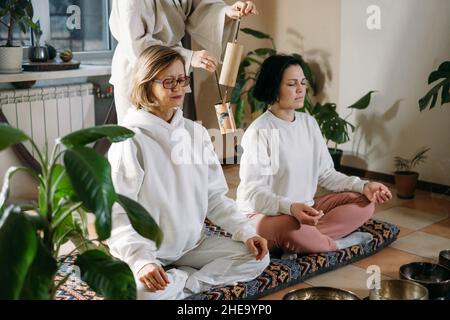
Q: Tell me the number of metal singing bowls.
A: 4